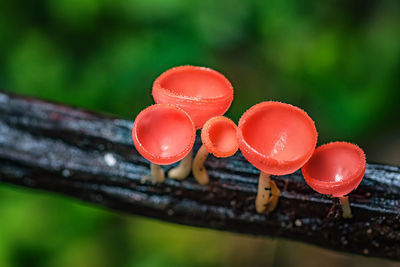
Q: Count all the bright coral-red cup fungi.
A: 5